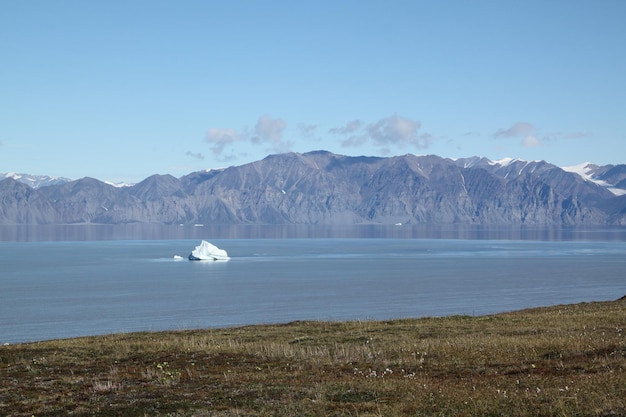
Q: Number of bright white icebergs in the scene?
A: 1